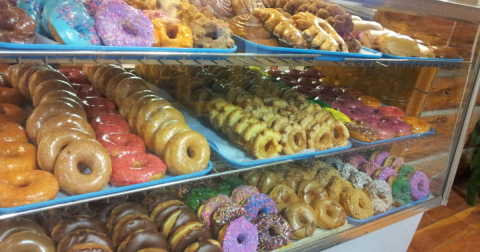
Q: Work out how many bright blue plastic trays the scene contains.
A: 7